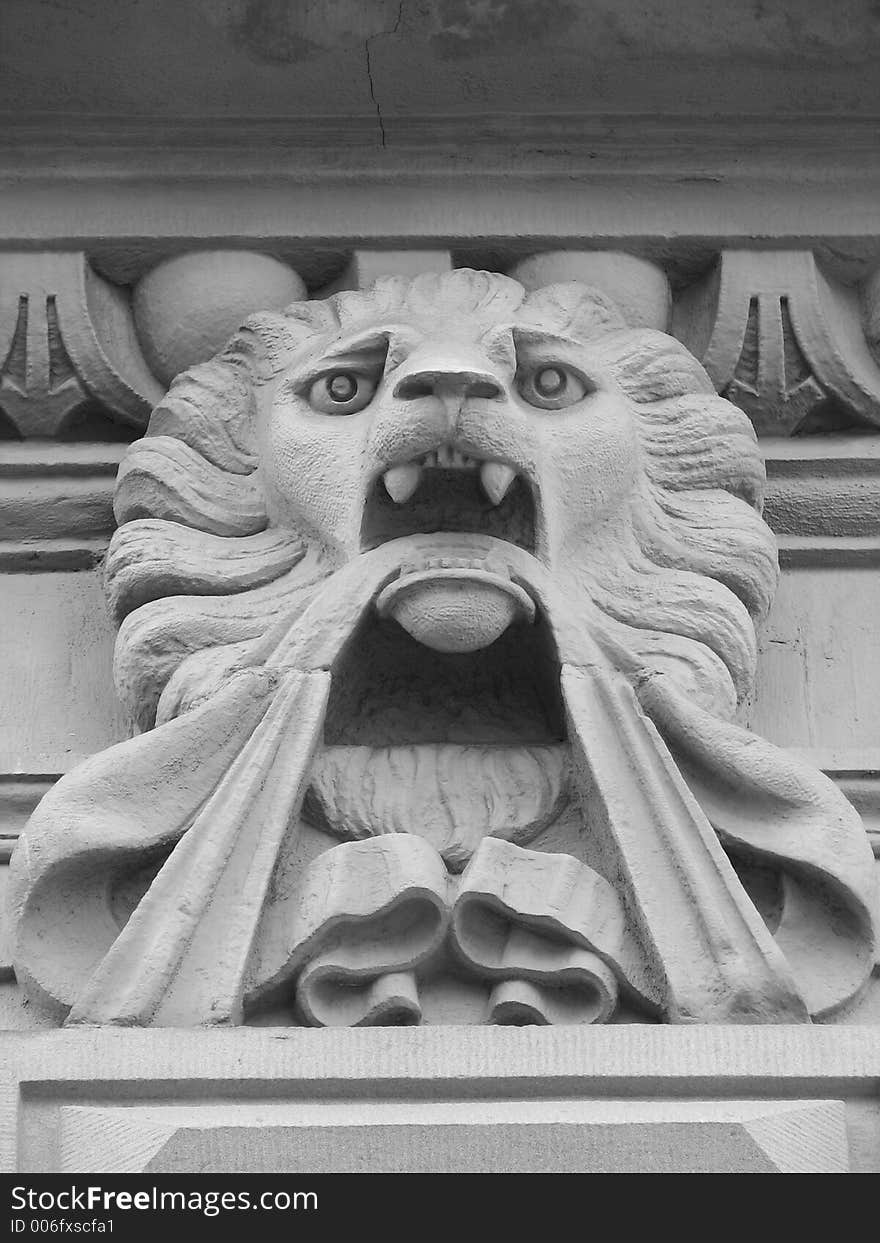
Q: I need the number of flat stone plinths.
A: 1